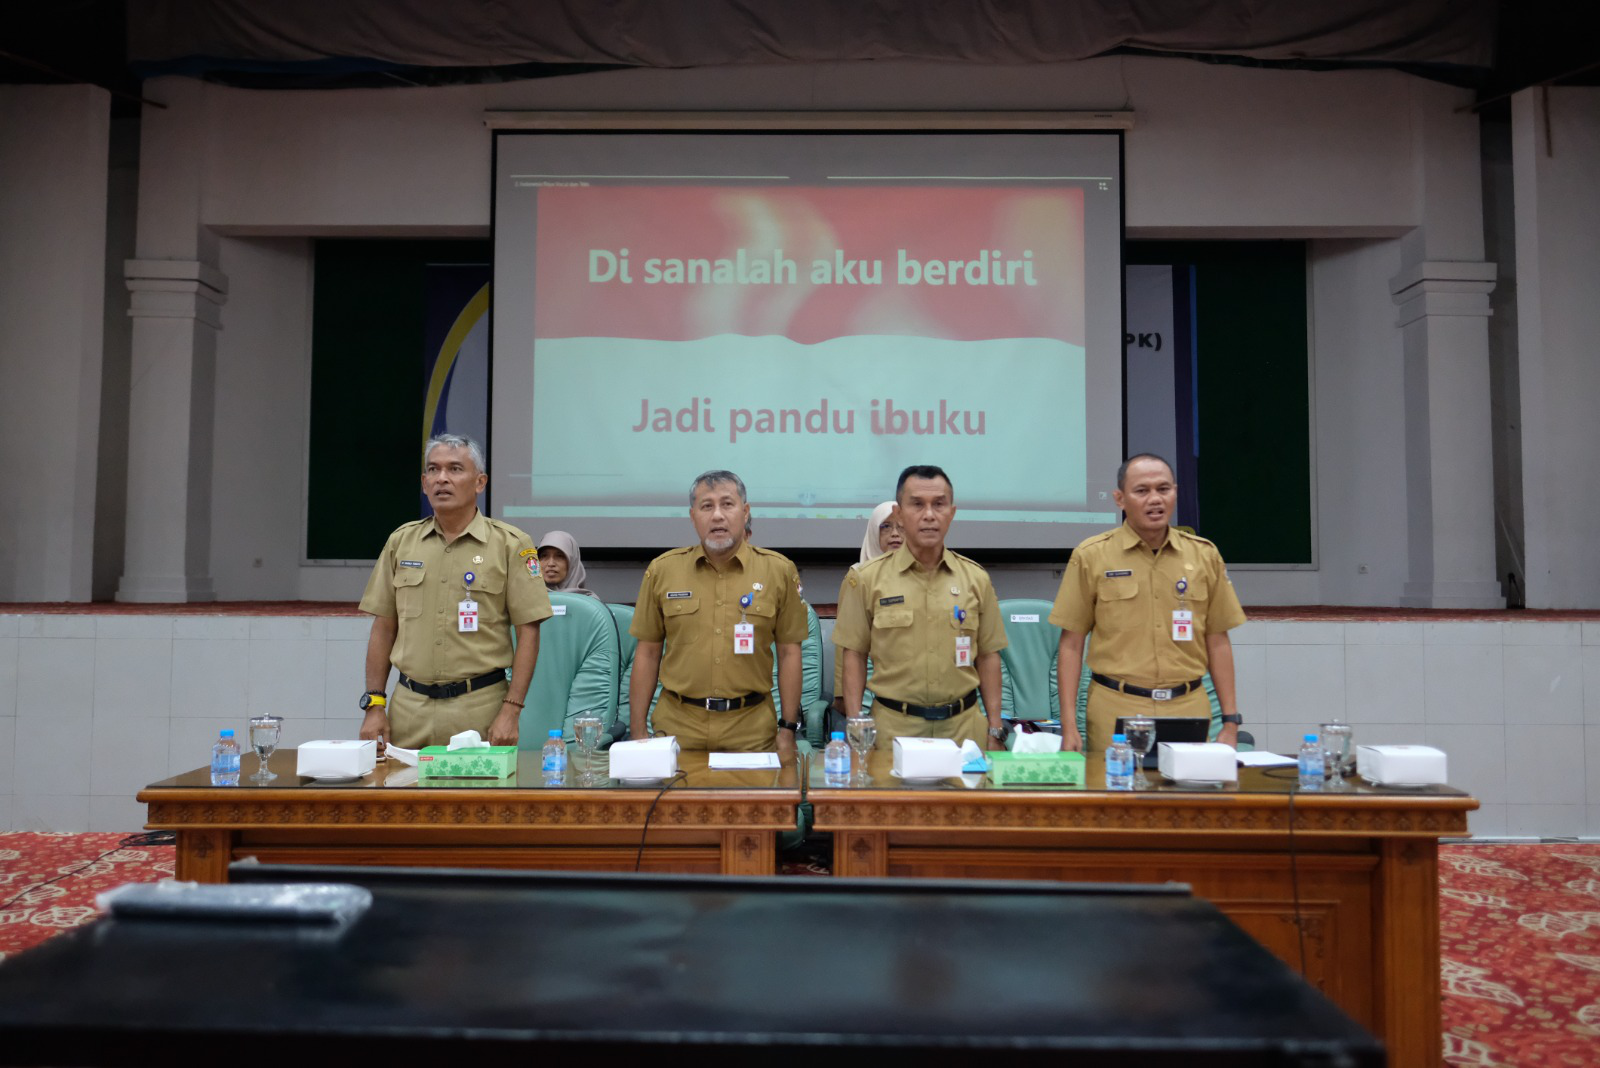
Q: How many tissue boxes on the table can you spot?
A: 2